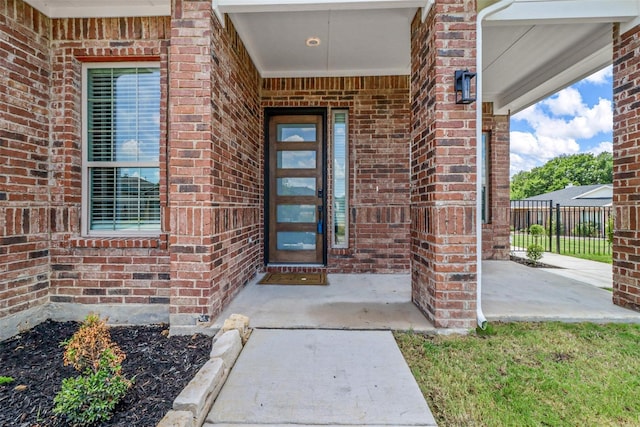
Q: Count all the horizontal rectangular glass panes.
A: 5